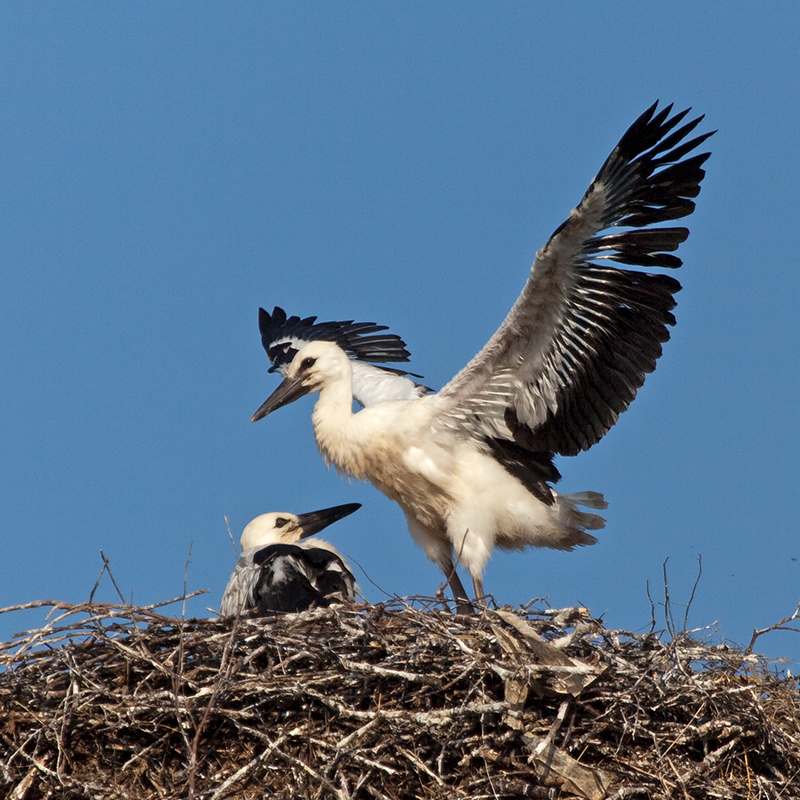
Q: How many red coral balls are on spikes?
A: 0